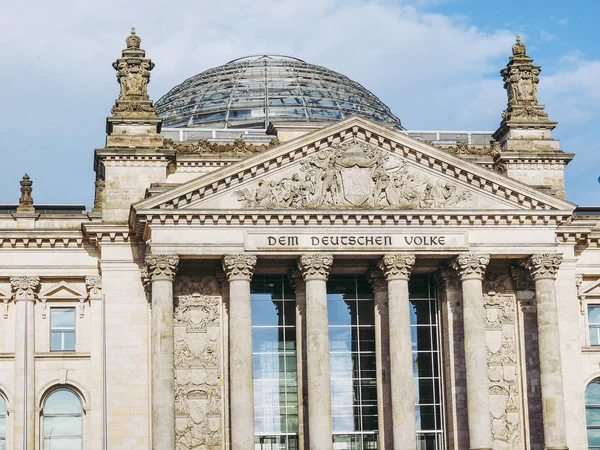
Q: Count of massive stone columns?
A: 6